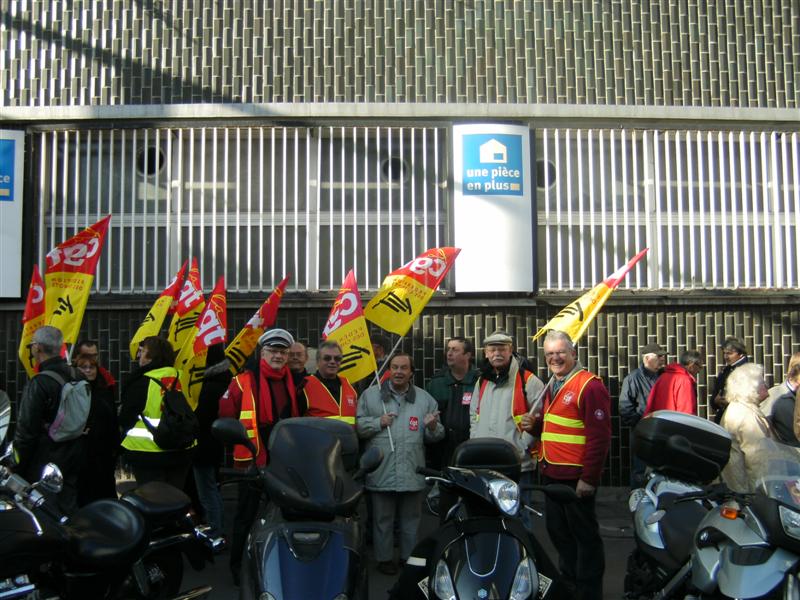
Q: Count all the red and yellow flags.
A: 9